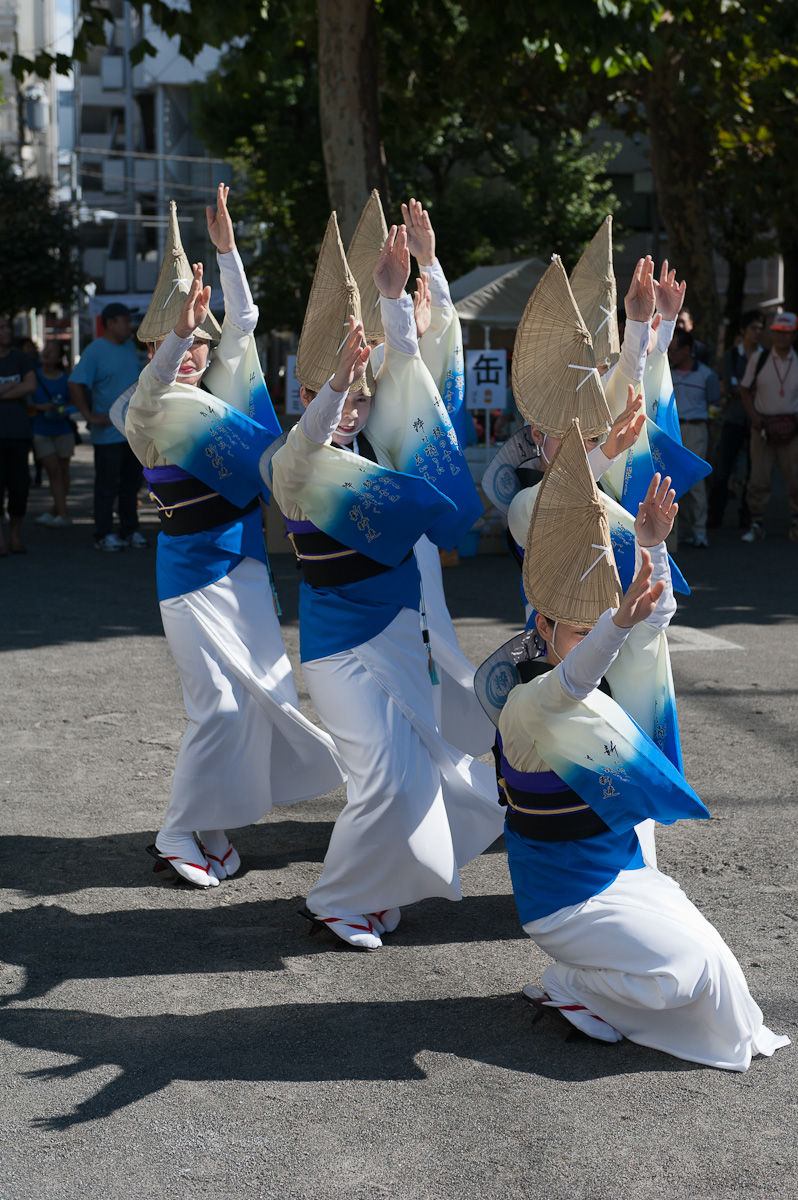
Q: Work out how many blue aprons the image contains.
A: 3